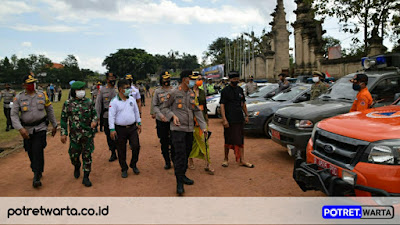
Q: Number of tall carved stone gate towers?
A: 2